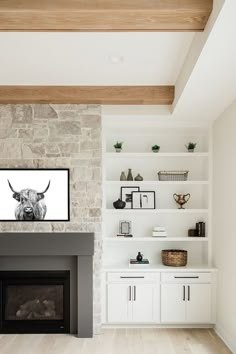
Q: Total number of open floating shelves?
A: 4